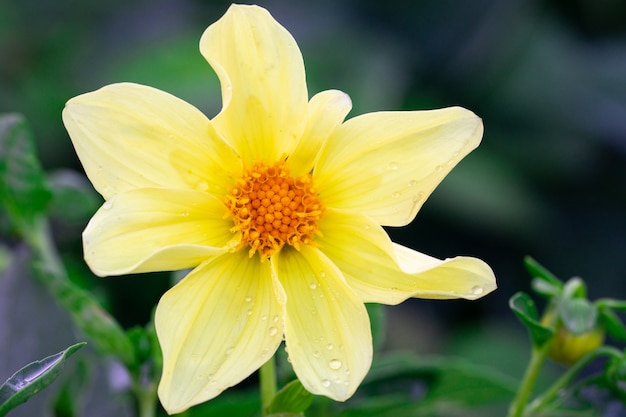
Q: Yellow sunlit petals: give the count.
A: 8